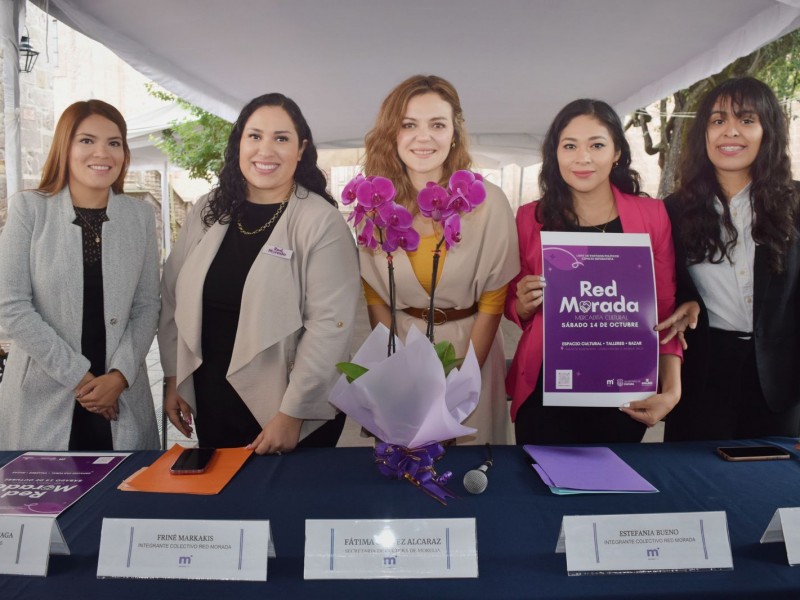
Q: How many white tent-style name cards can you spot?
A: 5